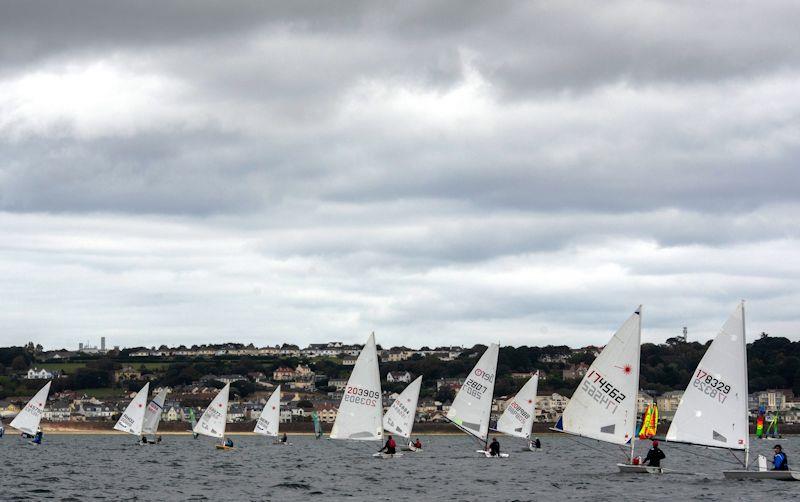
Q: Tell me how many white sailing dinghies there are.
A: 11